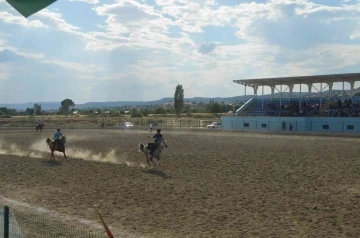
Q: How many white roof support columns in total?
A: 12